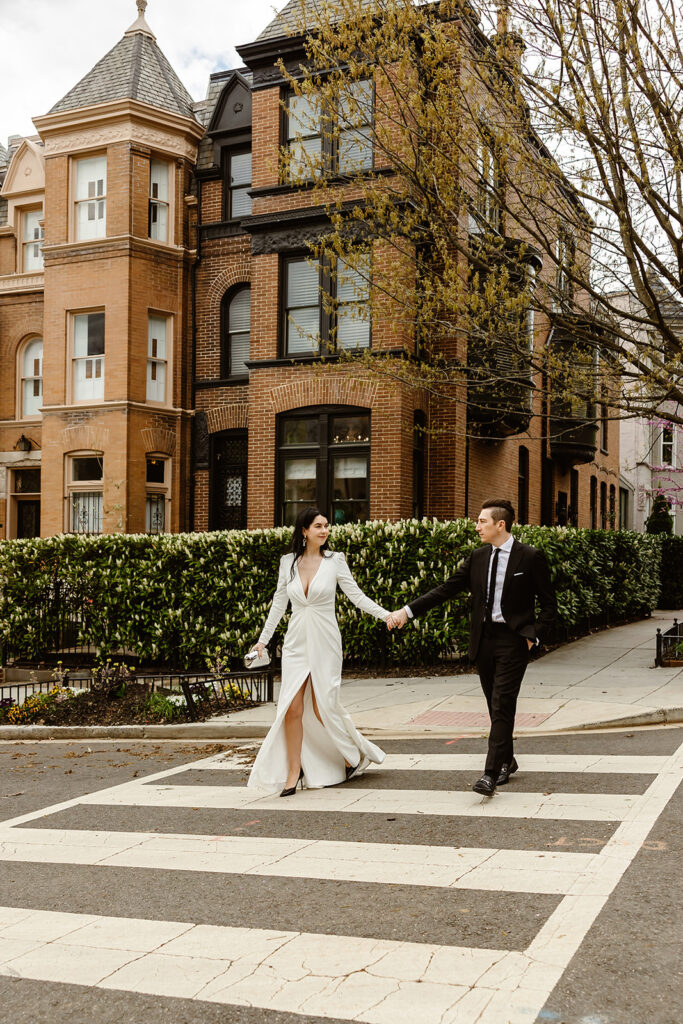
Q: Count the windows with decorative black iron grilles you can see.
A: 2